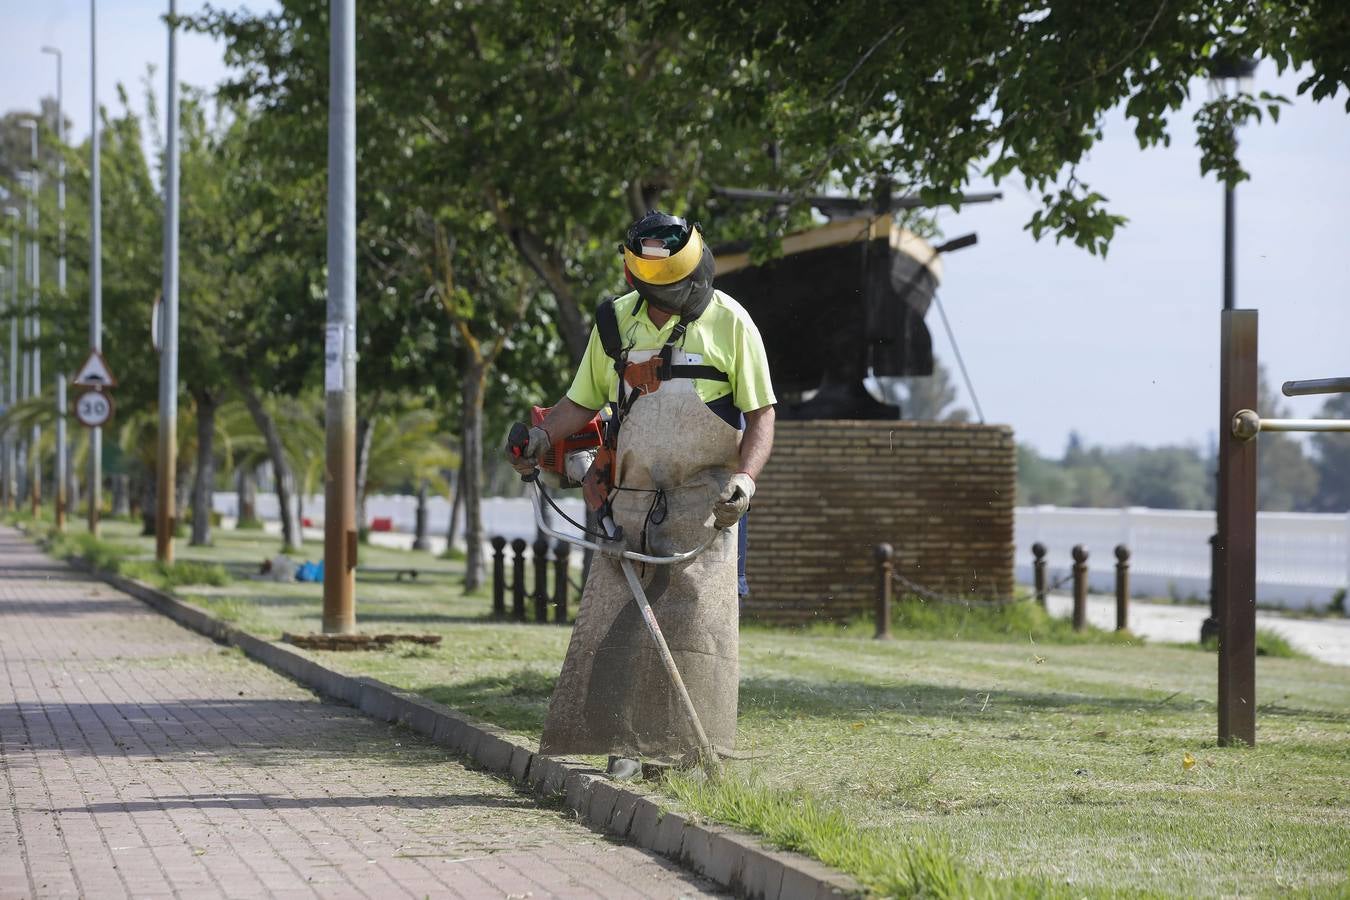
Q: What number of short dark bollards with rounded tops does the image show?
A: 8